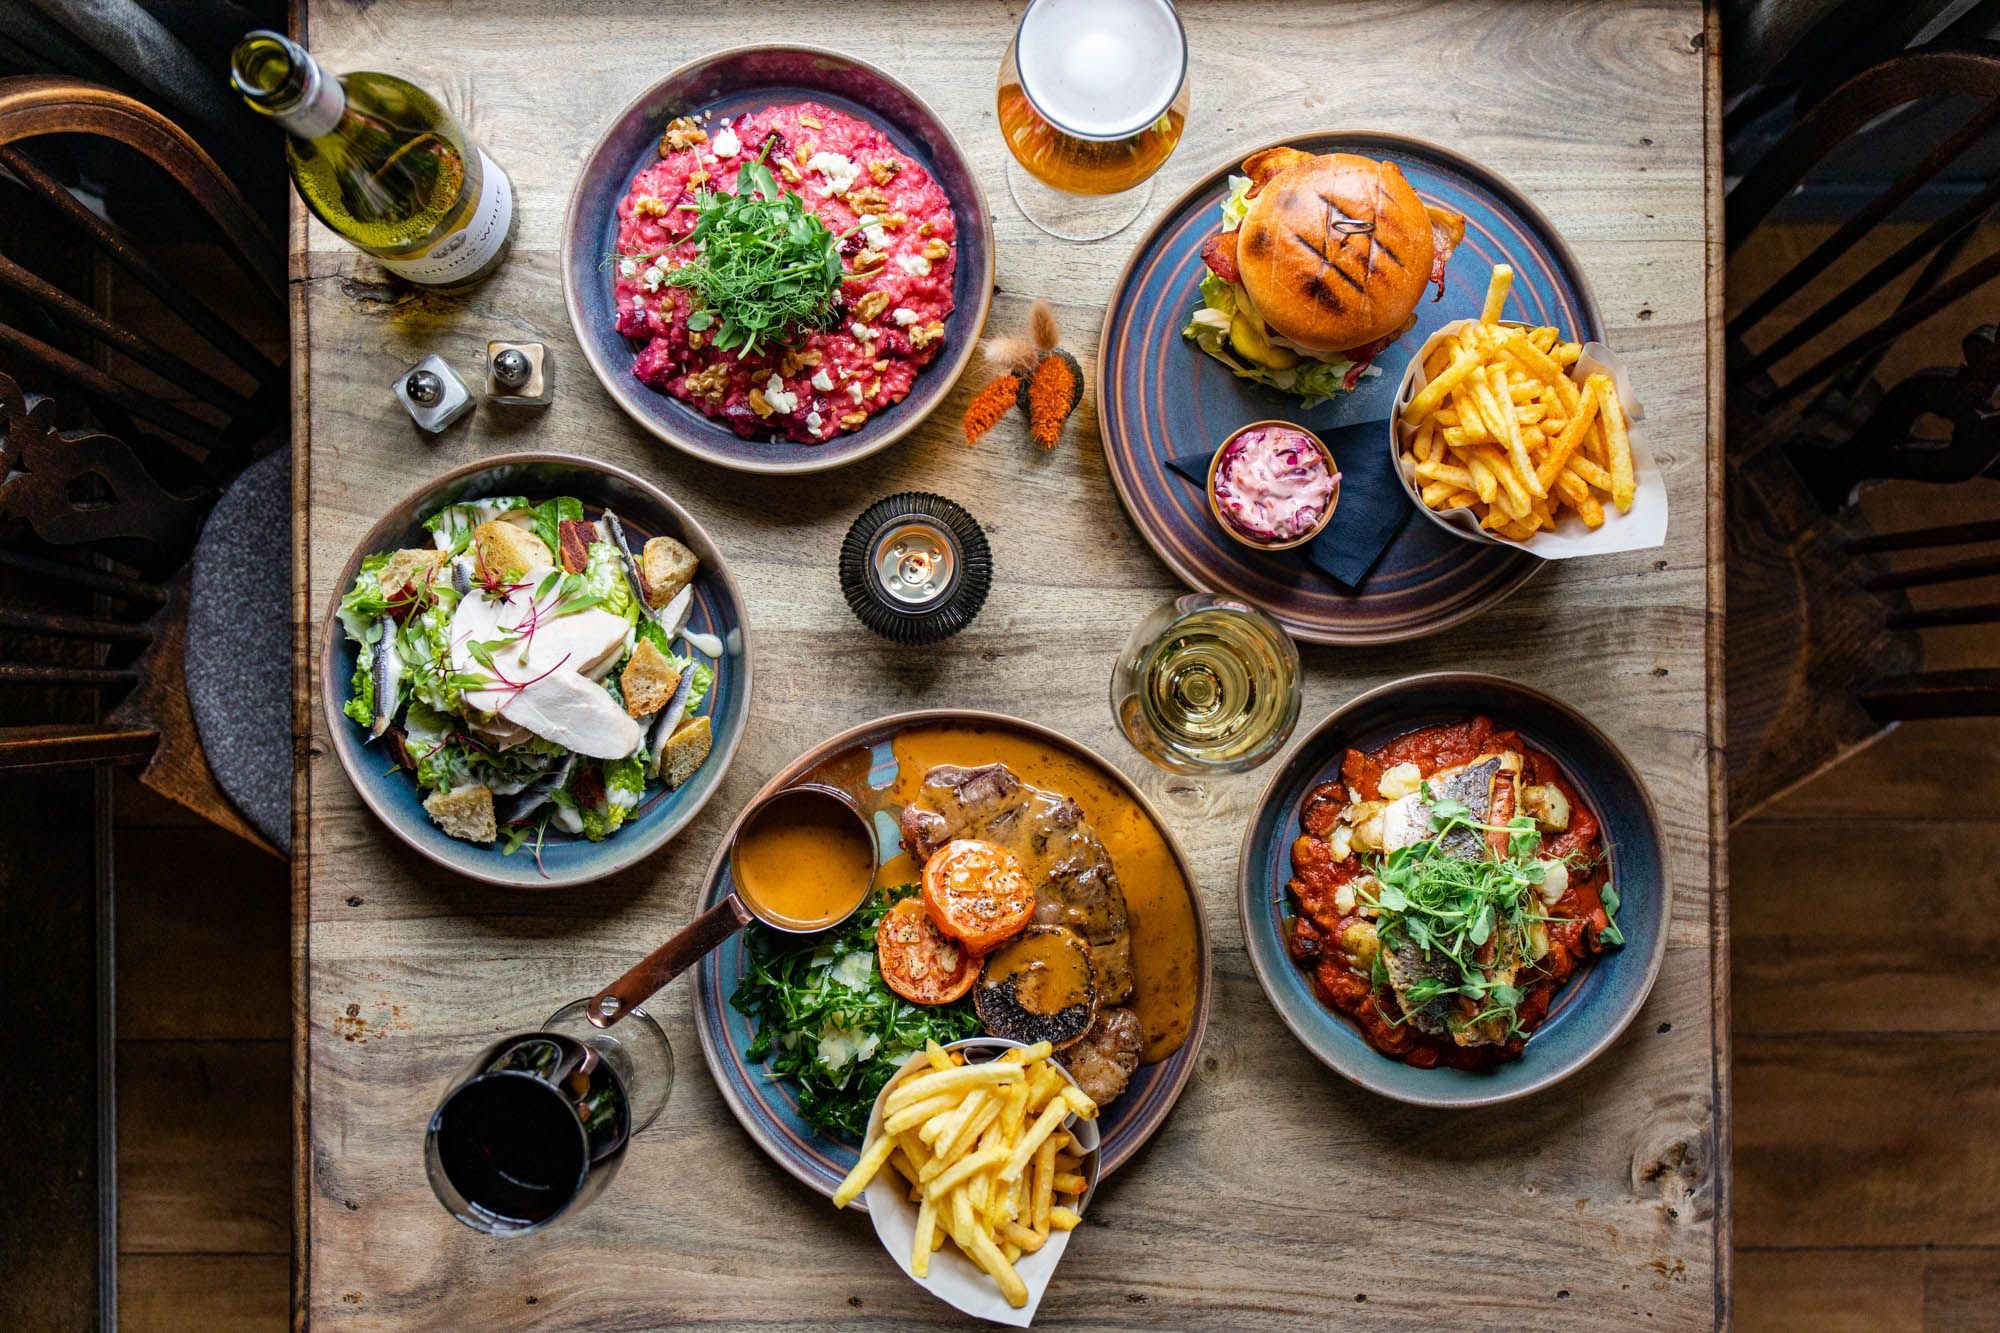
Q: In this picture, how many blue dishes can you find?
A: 5